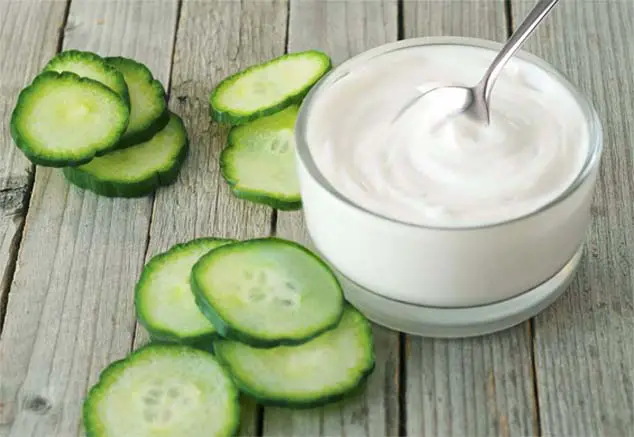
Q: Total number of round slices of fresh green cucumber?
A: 10